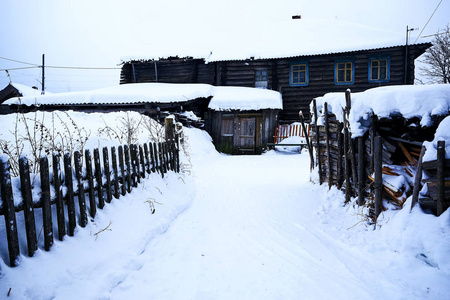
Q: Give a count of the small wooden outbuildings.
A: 1